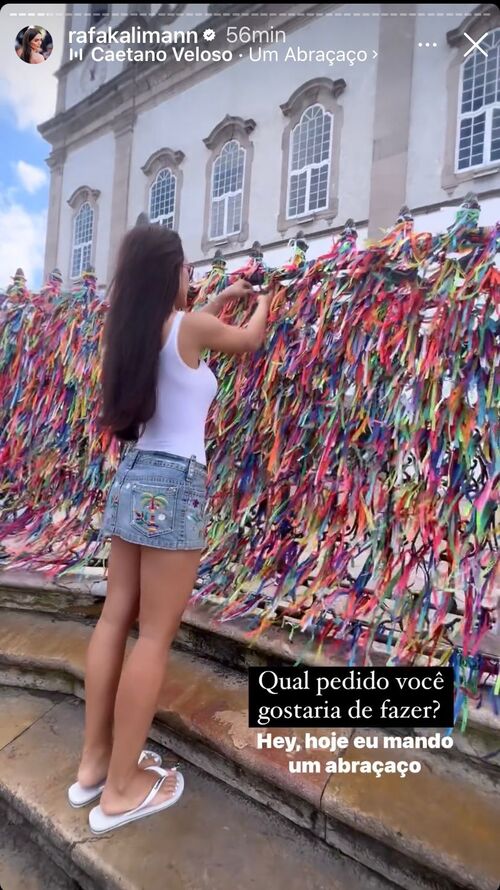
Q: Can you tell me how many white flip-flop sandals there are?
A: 2